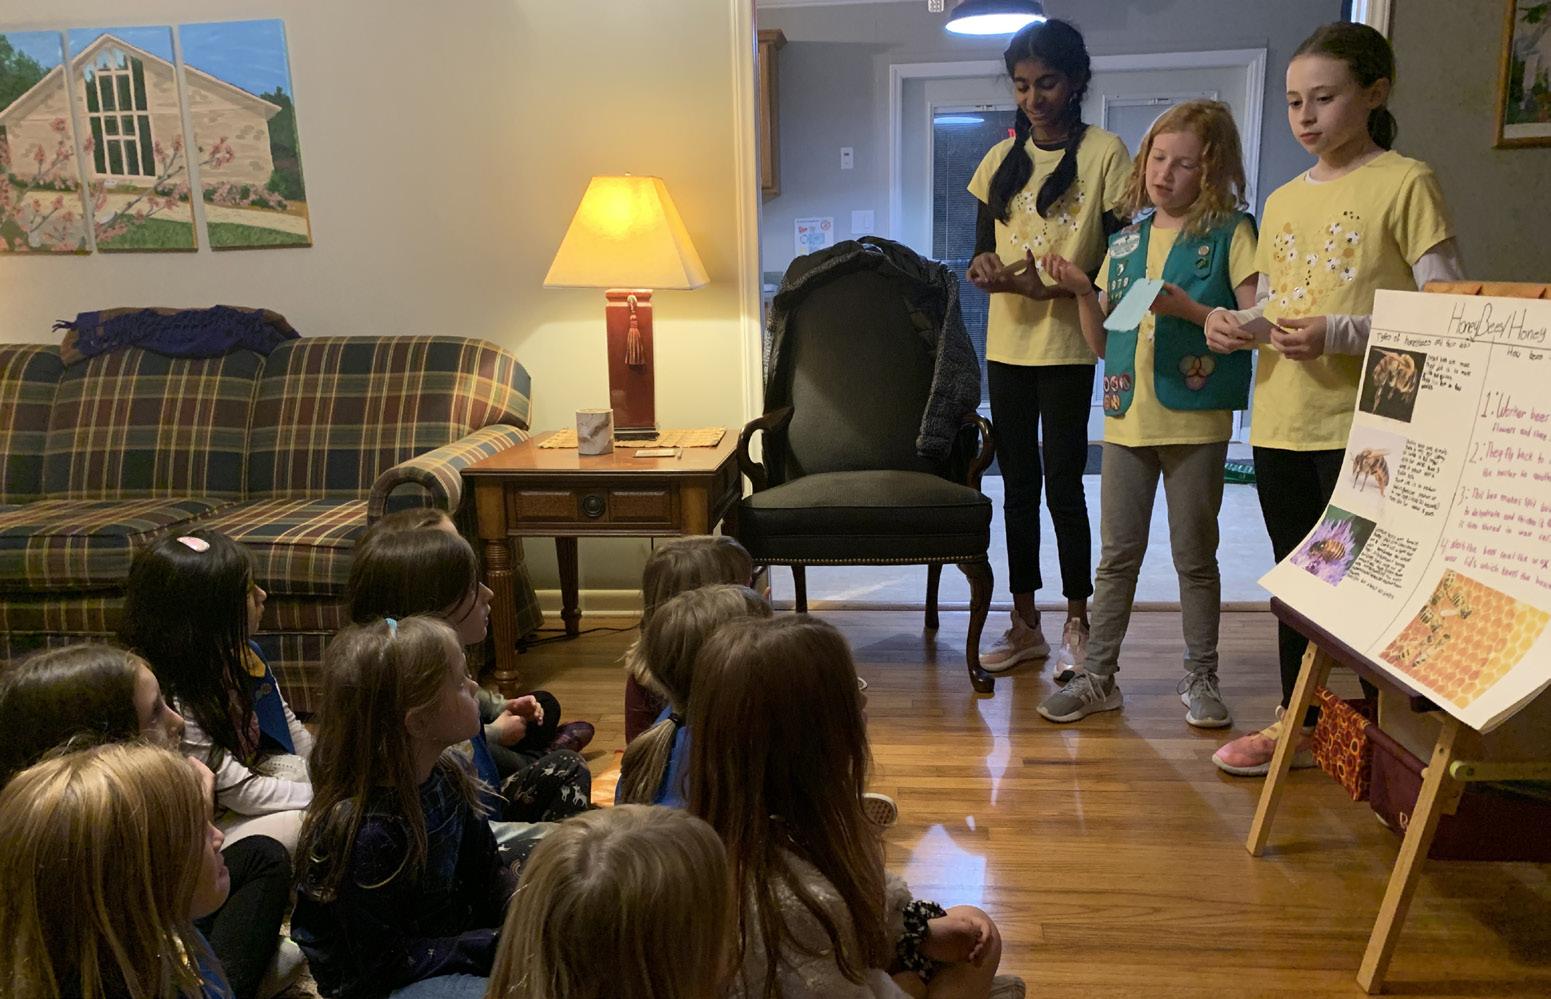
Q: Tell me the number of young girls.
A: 13